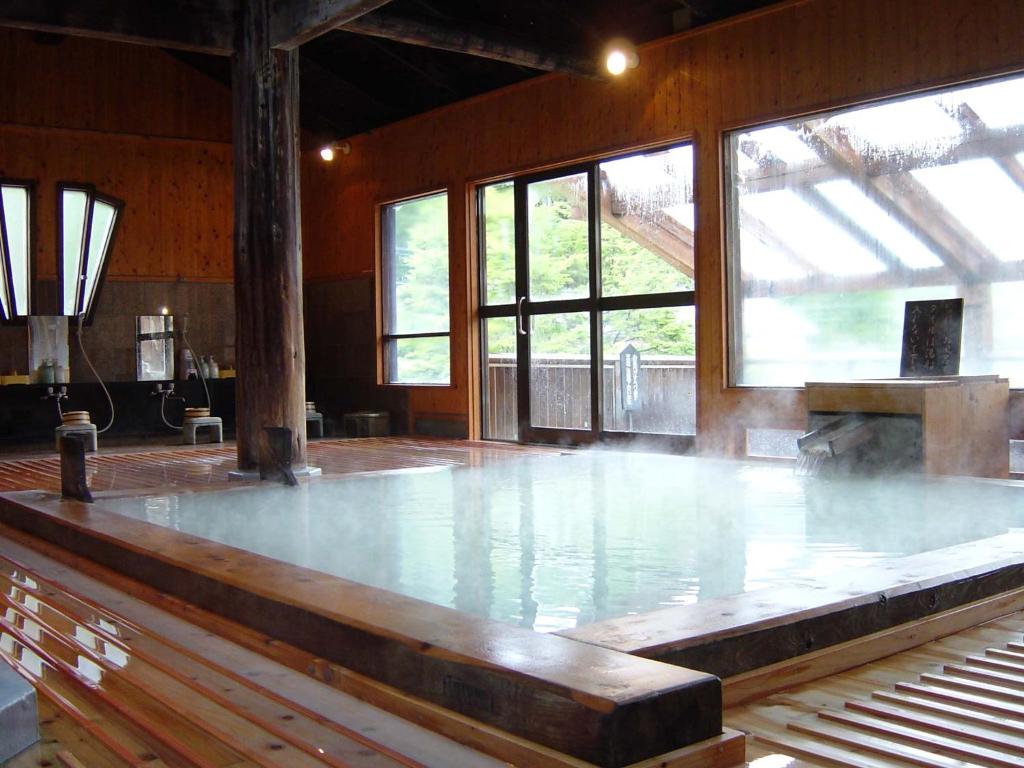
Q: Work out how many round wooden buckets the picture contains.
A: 3